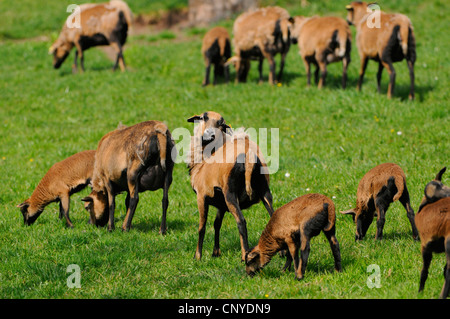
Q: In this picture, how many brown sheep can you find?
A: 11